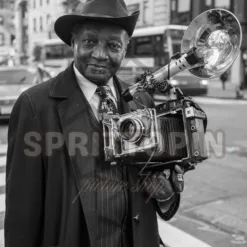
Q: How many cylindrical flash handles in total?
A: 1